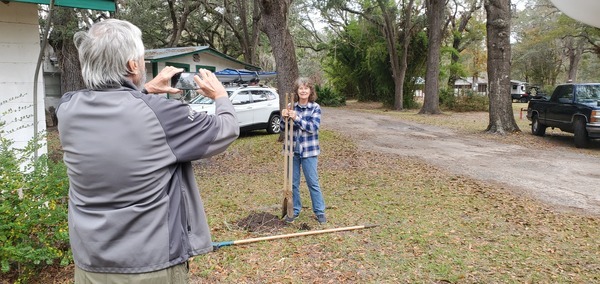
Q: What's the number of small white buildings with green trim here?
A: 2